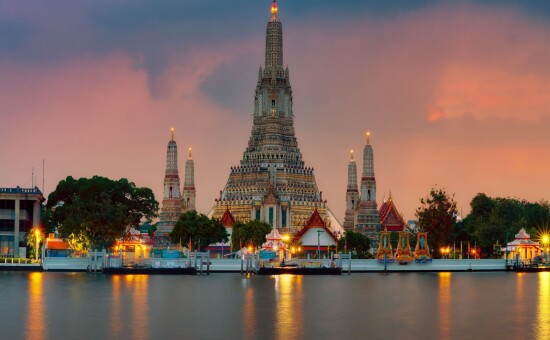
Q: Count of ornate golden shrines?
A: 3